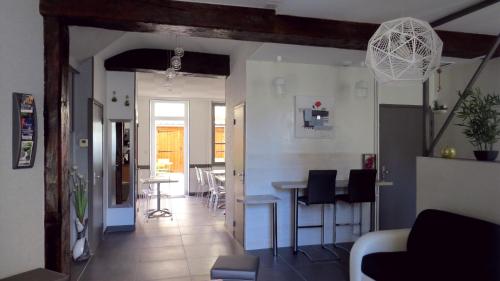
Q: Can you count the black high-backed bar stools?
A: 2